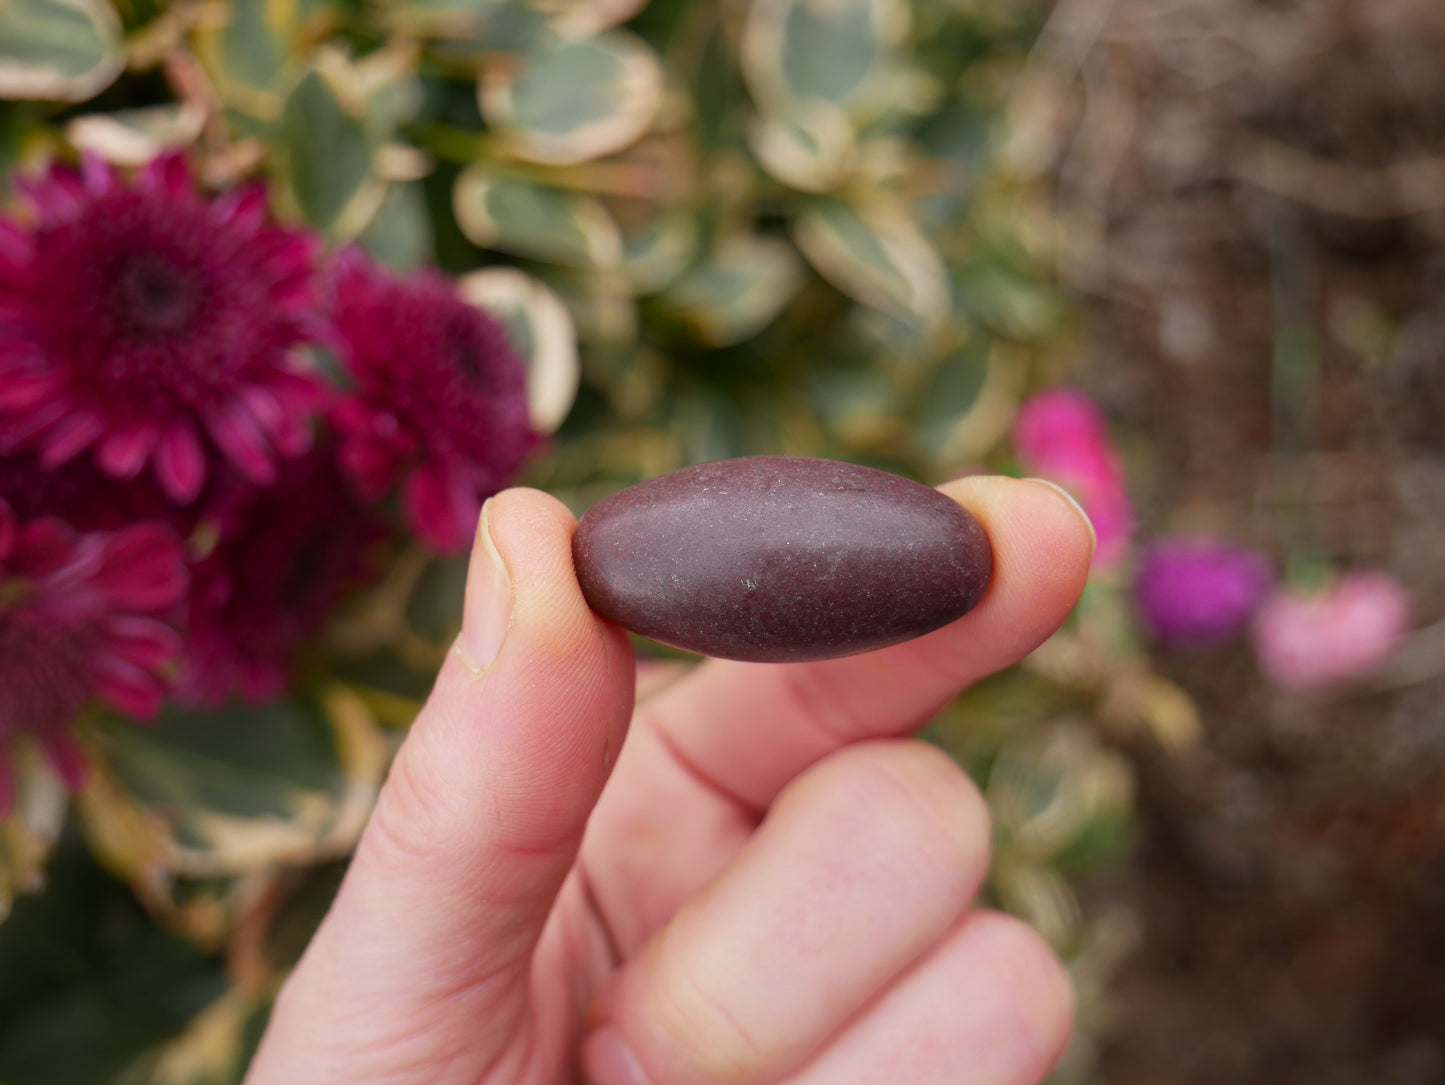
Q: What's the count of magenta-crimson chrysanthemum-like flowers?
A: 4